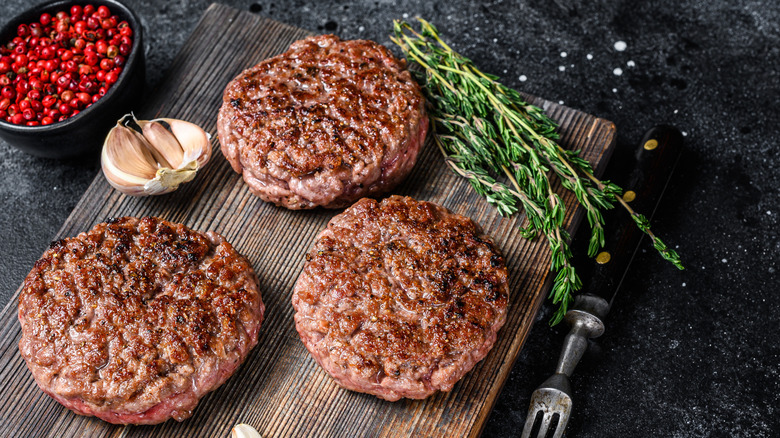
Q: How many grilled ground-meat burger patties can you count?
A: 3